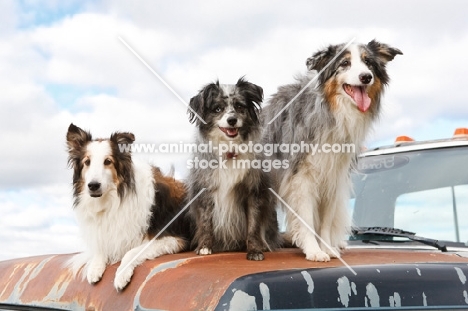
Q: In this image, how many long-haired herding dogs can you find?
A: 3